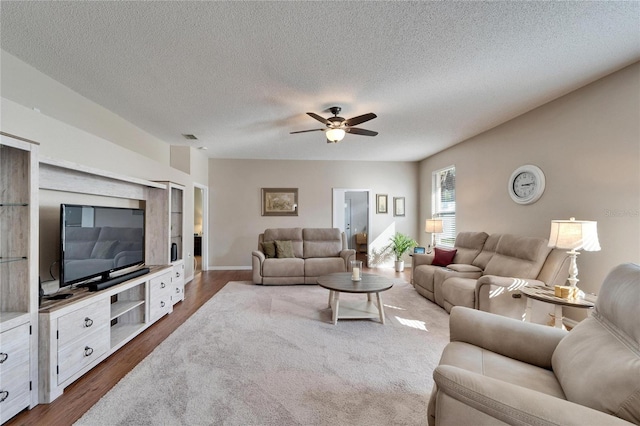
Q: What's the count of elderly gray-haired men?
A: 0